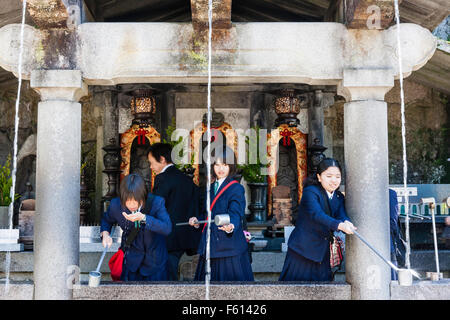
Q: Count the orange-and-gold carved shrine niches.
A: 3